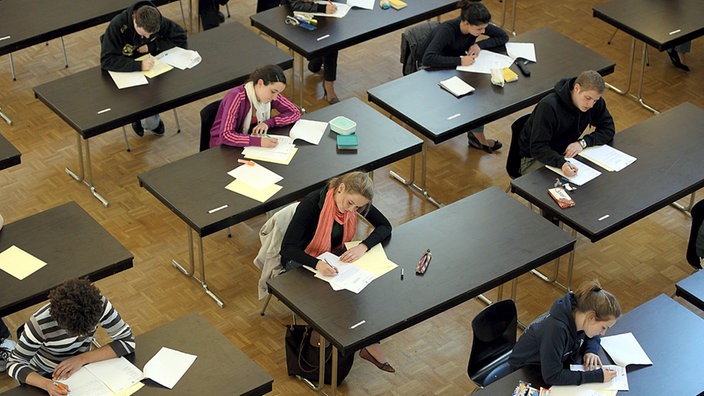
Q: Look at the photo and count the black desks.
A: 13